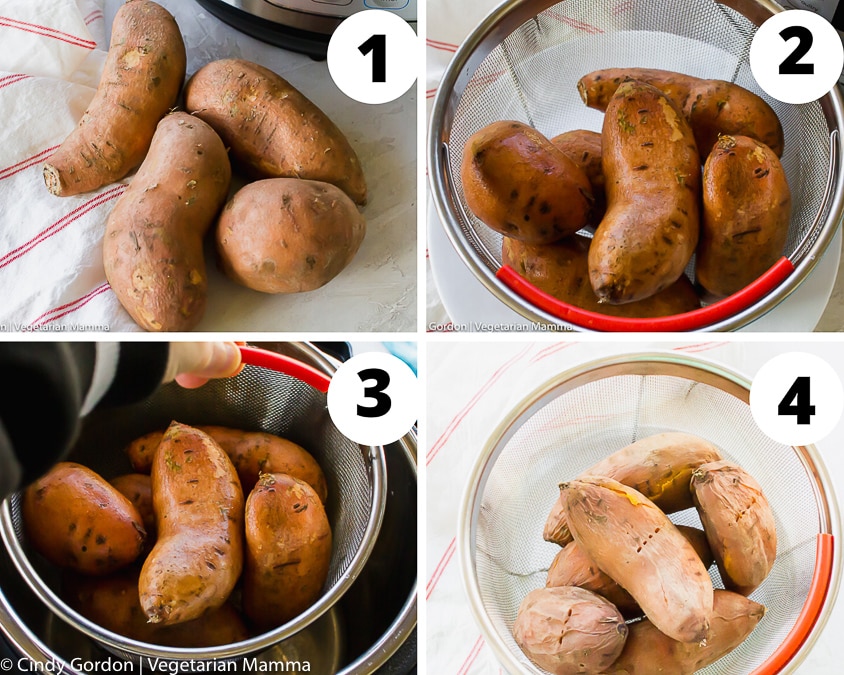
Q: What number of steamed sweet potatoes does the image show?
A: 6